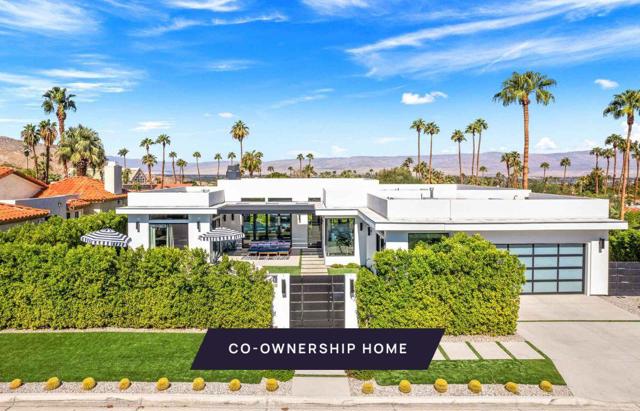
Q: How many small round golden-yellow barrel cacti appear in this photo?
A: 14